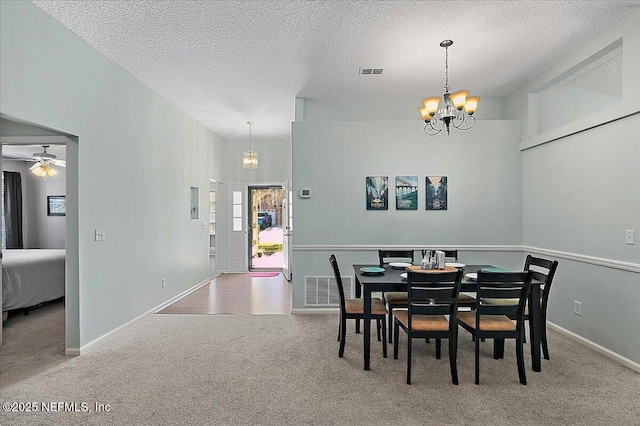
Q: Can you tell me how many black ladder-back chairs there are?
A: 6